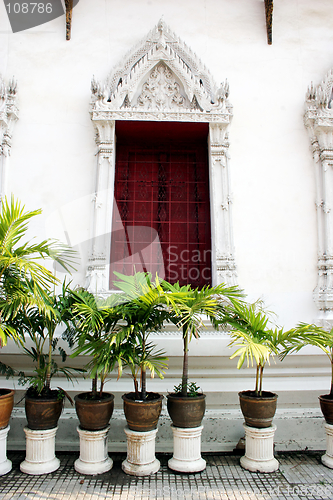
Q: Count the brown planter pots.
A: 7